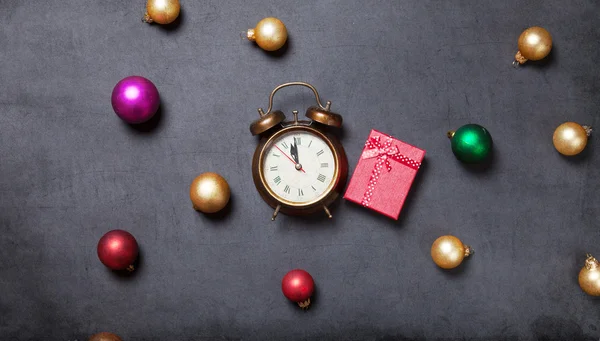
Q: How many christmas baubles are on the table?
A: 12